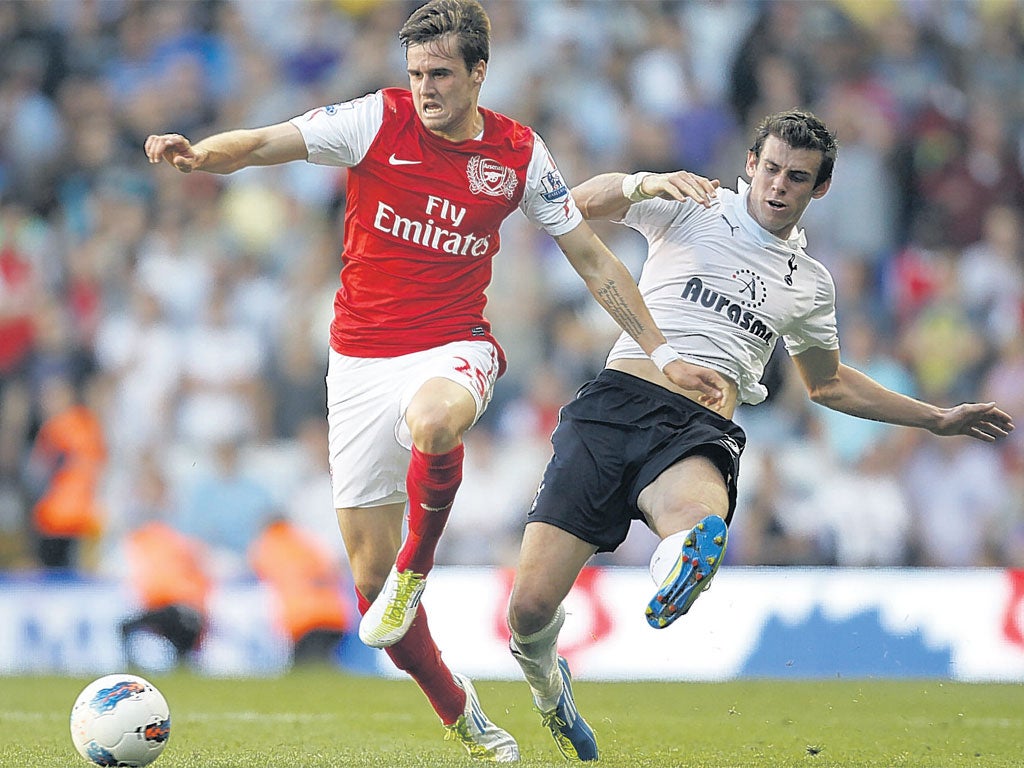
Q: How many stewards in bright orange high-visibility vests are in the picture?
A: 3